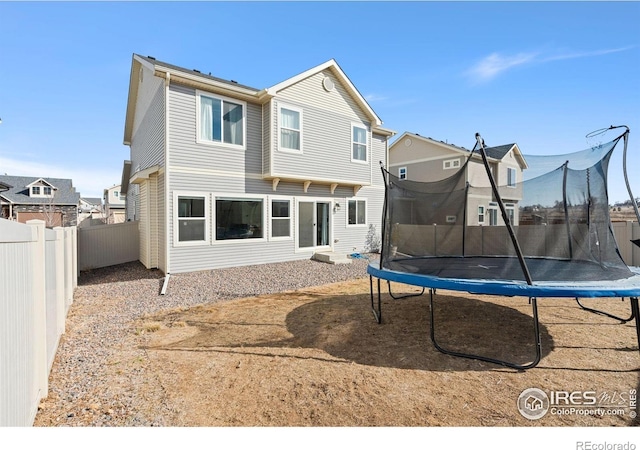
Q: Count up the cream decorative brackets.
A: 4